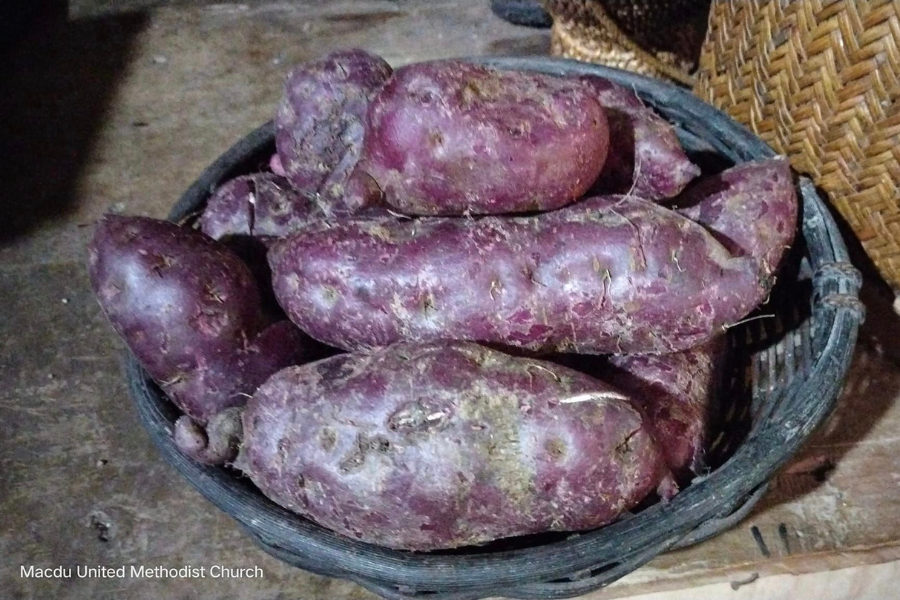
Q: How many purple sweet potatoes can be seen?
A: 9